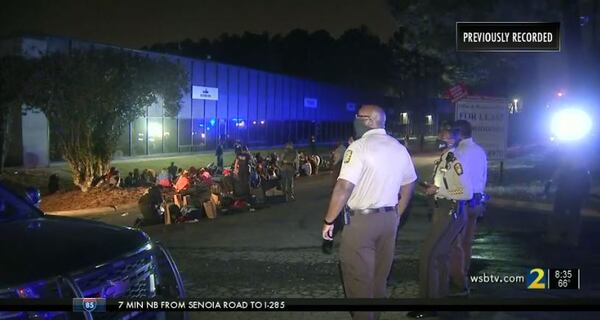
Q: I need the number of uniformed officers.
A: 3